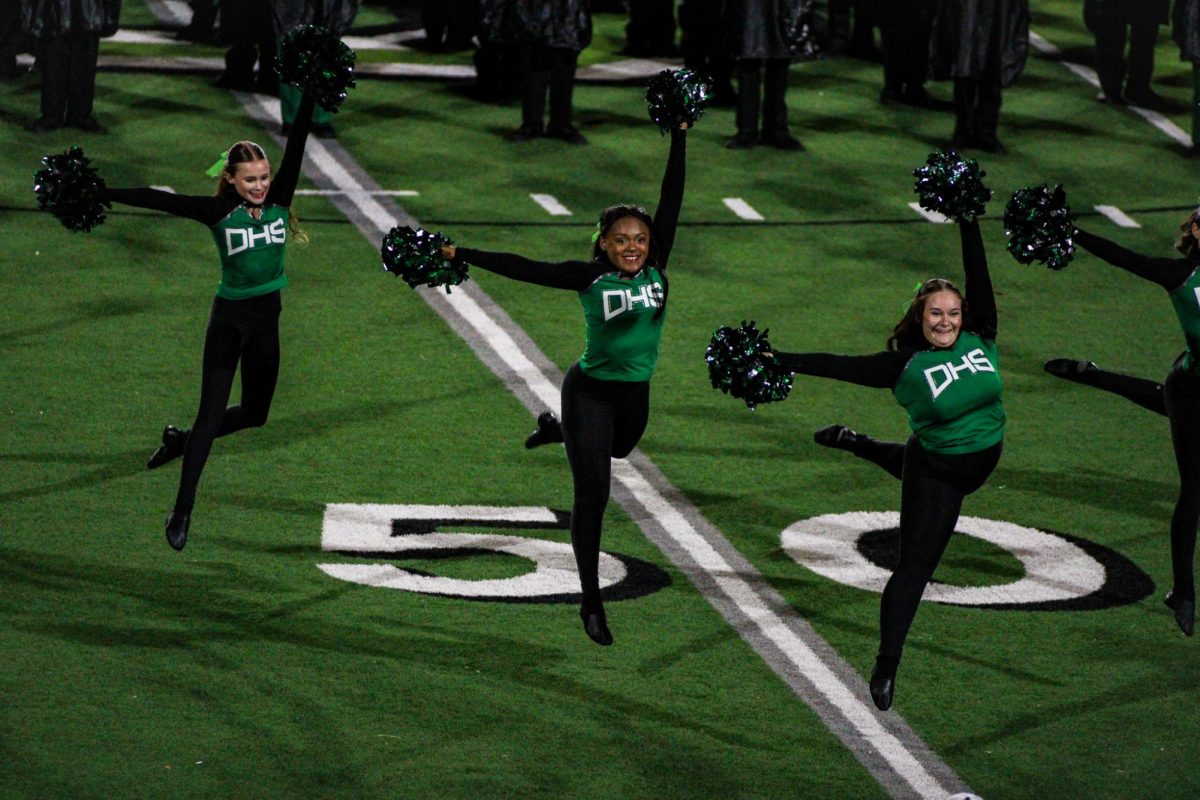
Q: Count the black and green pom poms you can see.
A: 7